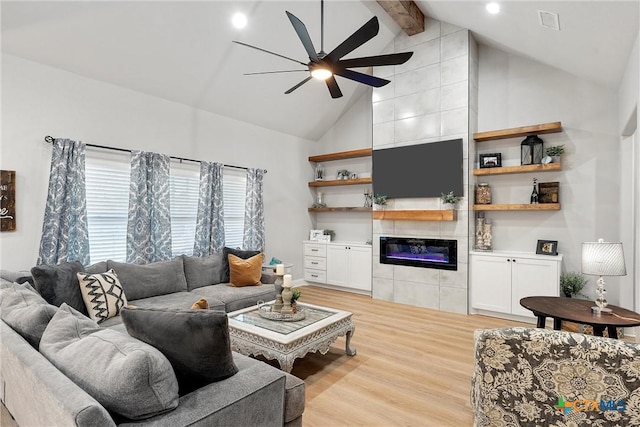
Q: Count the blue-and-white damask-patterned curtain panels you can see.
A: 4